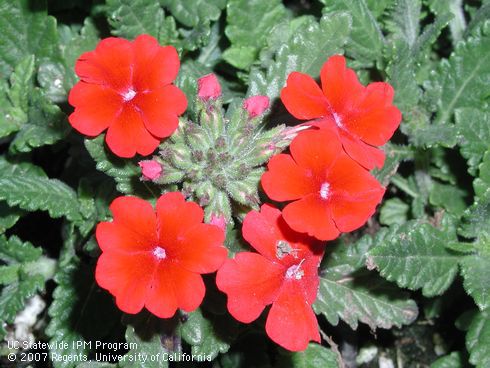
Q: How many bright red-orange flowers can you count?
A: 5